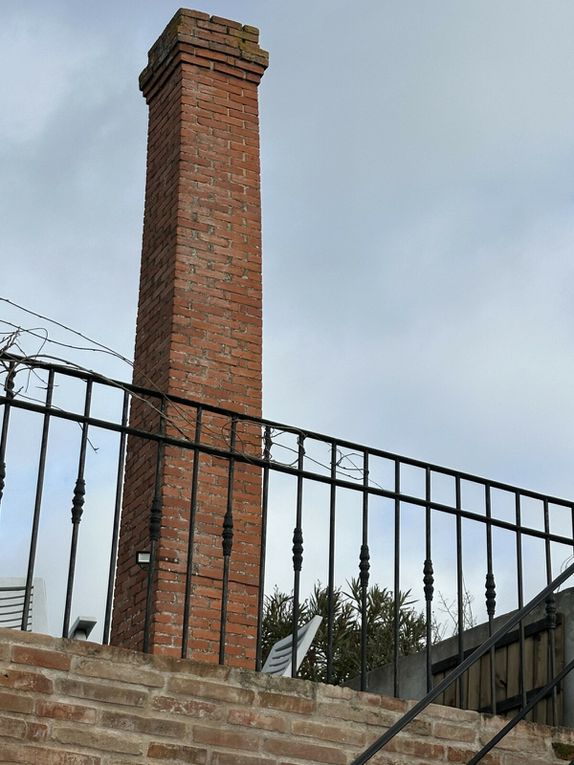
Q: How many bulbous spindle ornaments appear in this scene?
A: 9